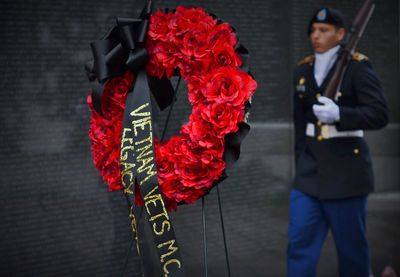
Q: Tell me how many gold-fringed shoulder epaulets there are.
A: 2